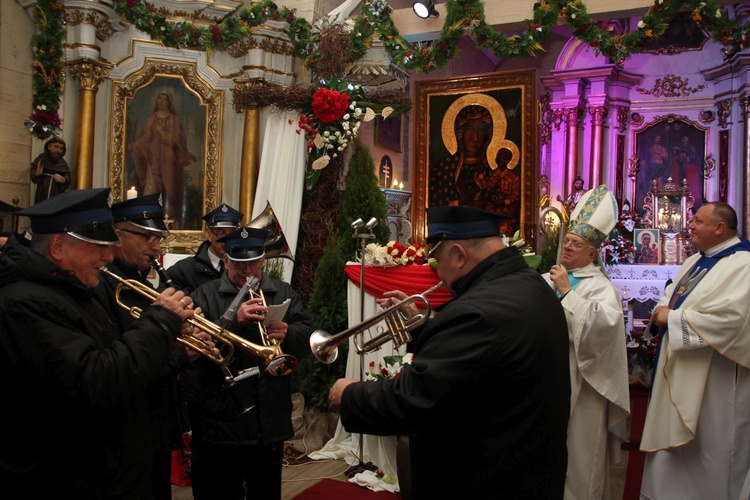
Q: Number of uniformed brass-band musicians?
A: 5